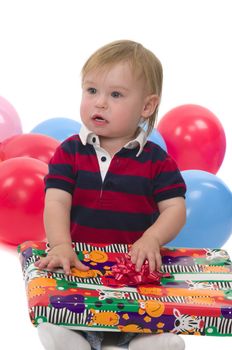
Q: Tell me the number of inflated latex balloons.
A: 7